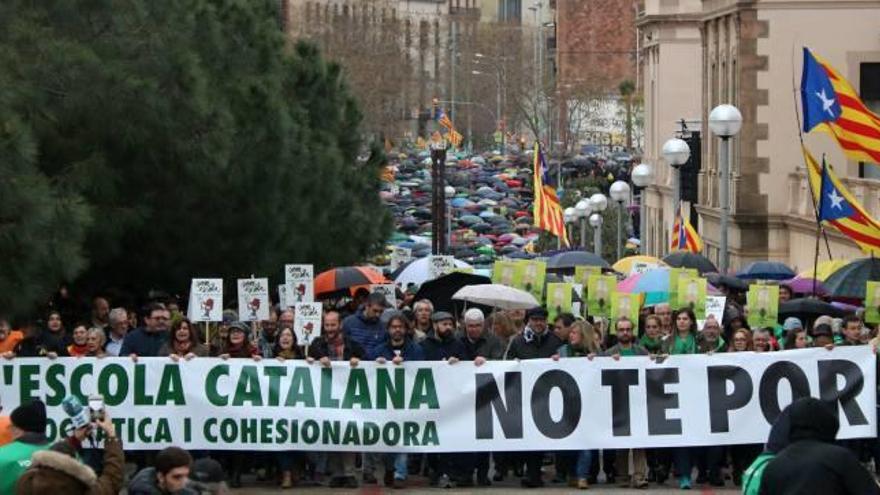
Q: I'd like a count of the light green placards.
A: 10